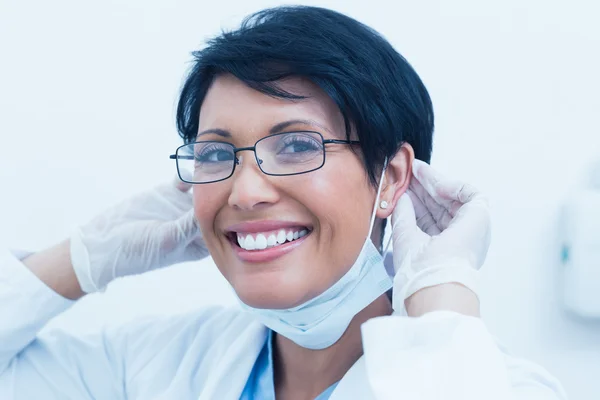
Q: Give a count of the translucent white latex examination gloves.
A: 2